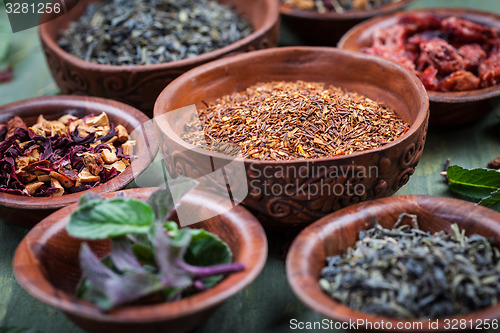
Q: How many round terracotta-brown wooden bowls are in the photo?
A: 7